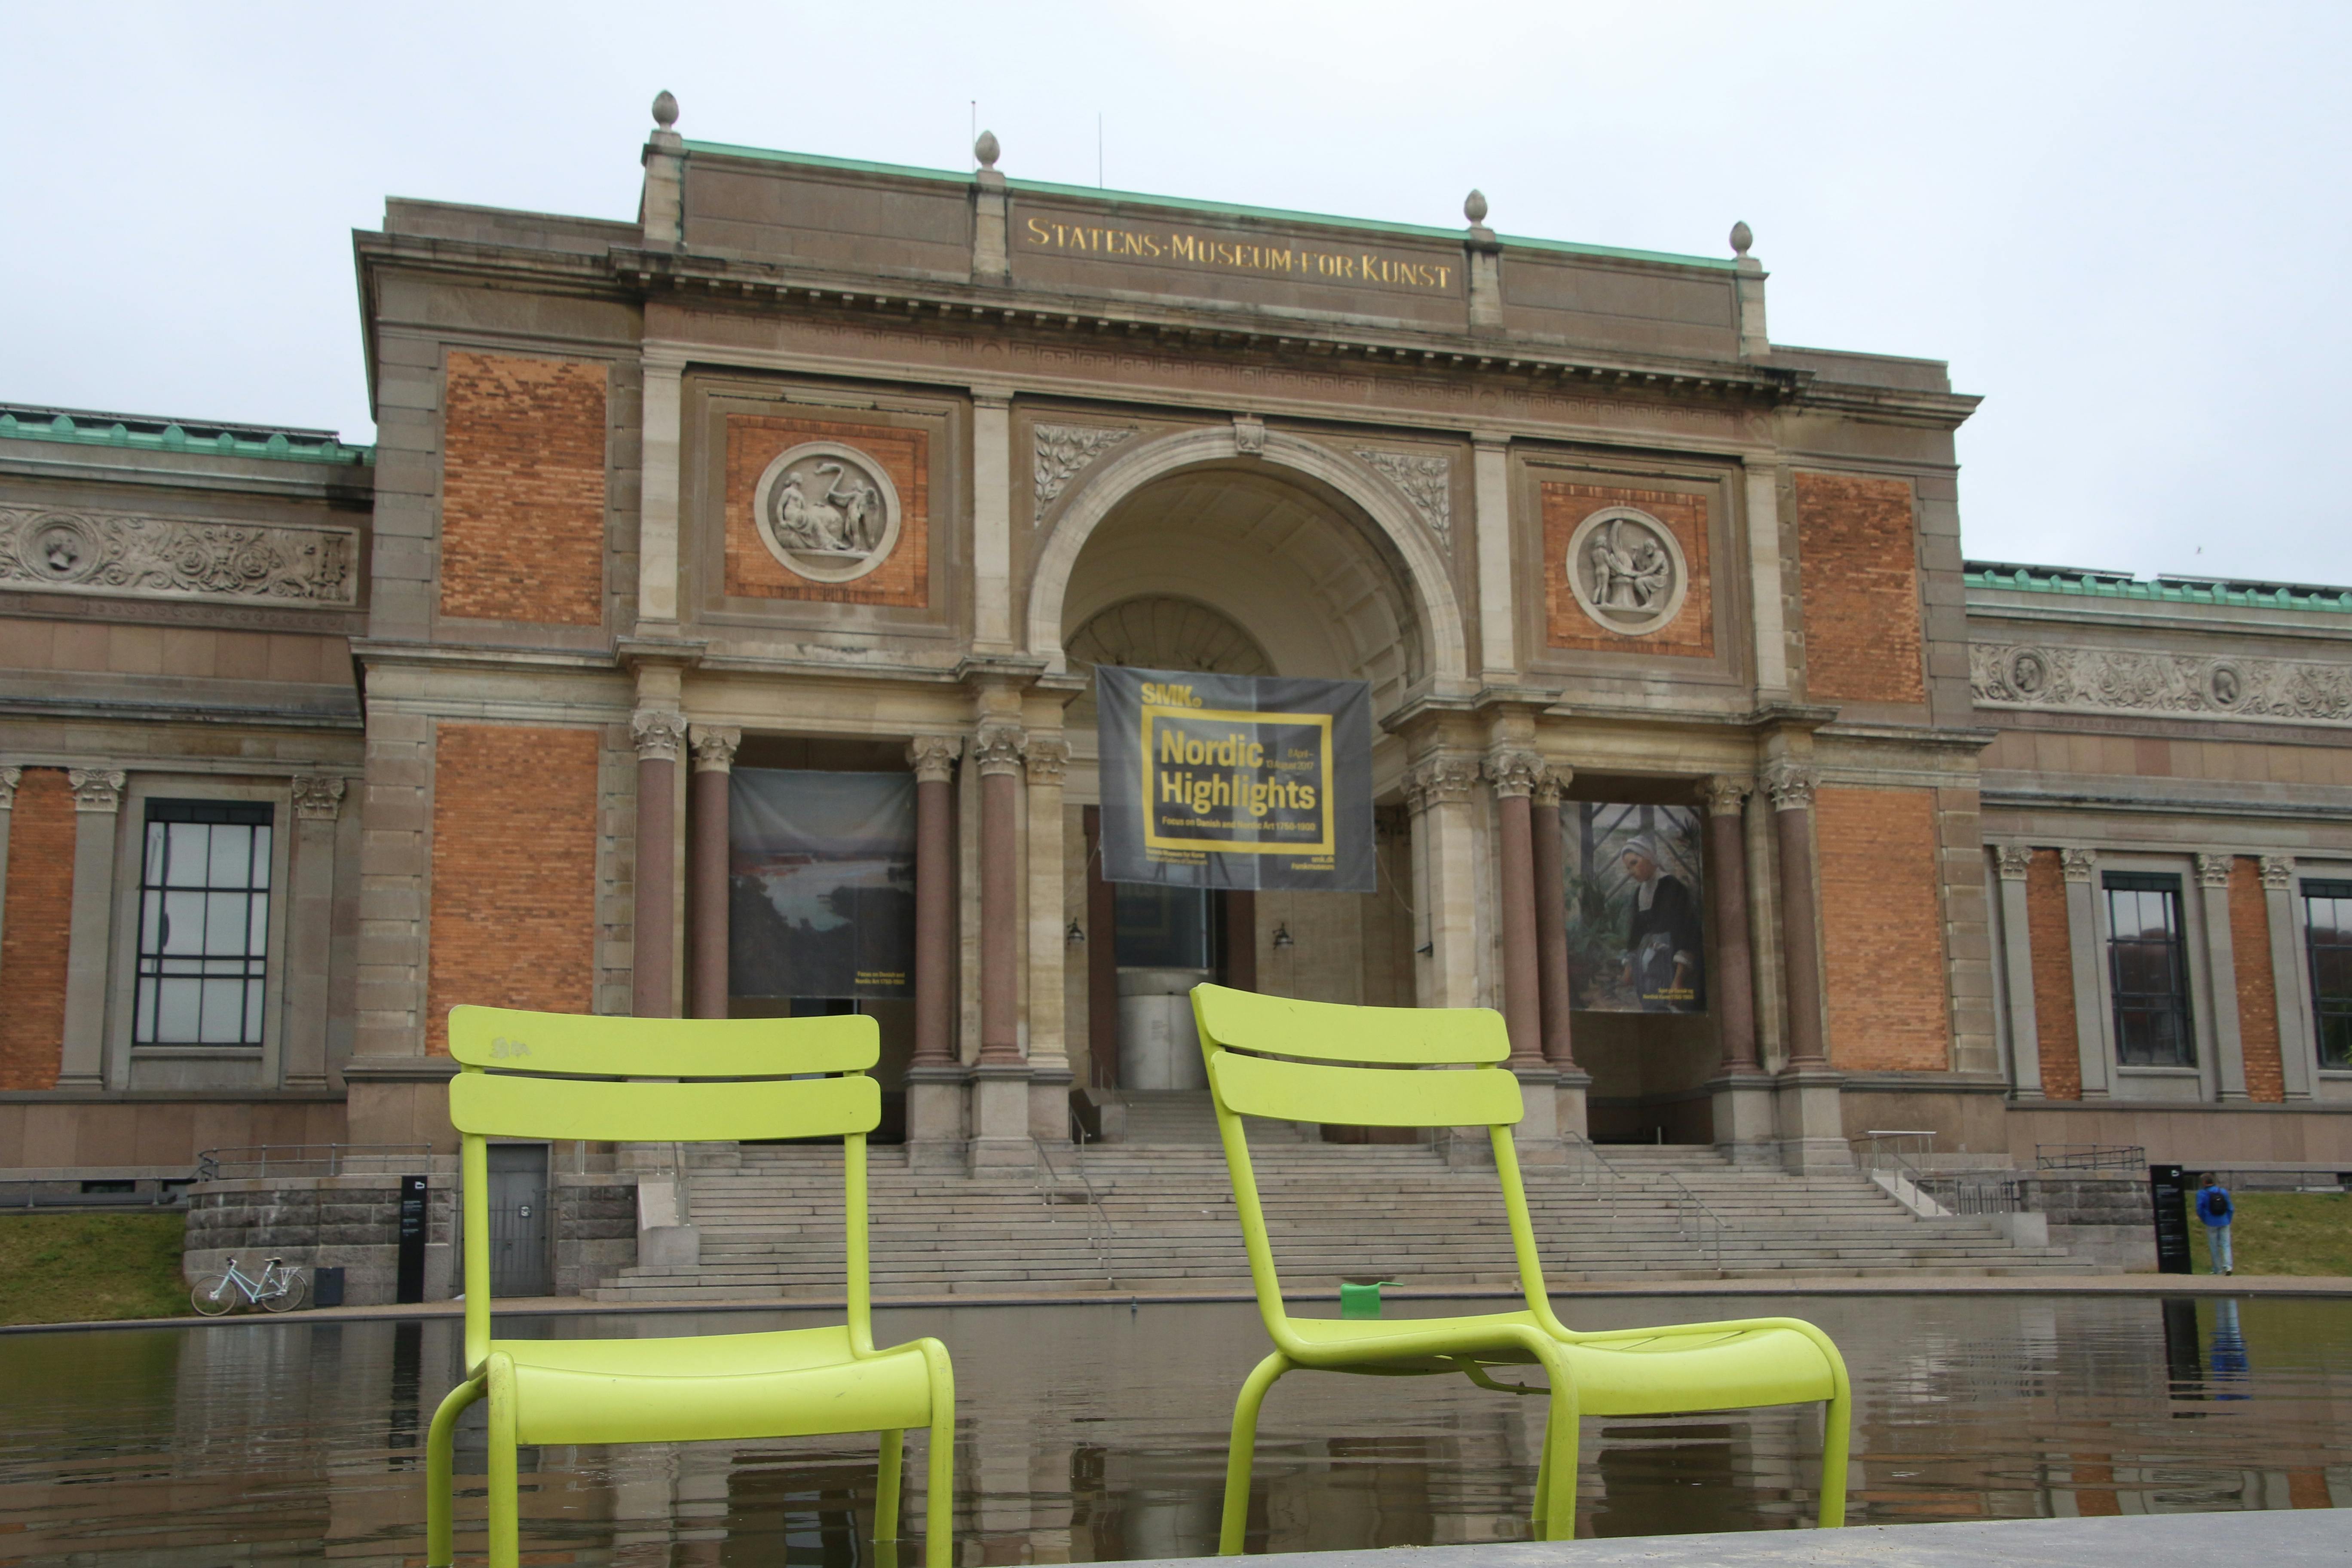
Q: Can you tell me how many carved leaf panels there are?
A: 2